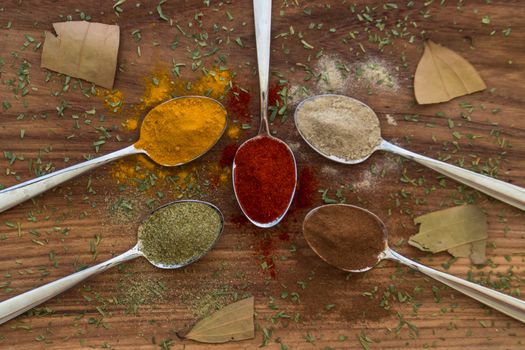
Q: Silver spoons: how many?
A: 5